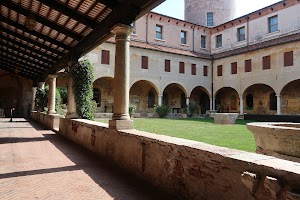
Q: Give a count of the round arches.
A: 7